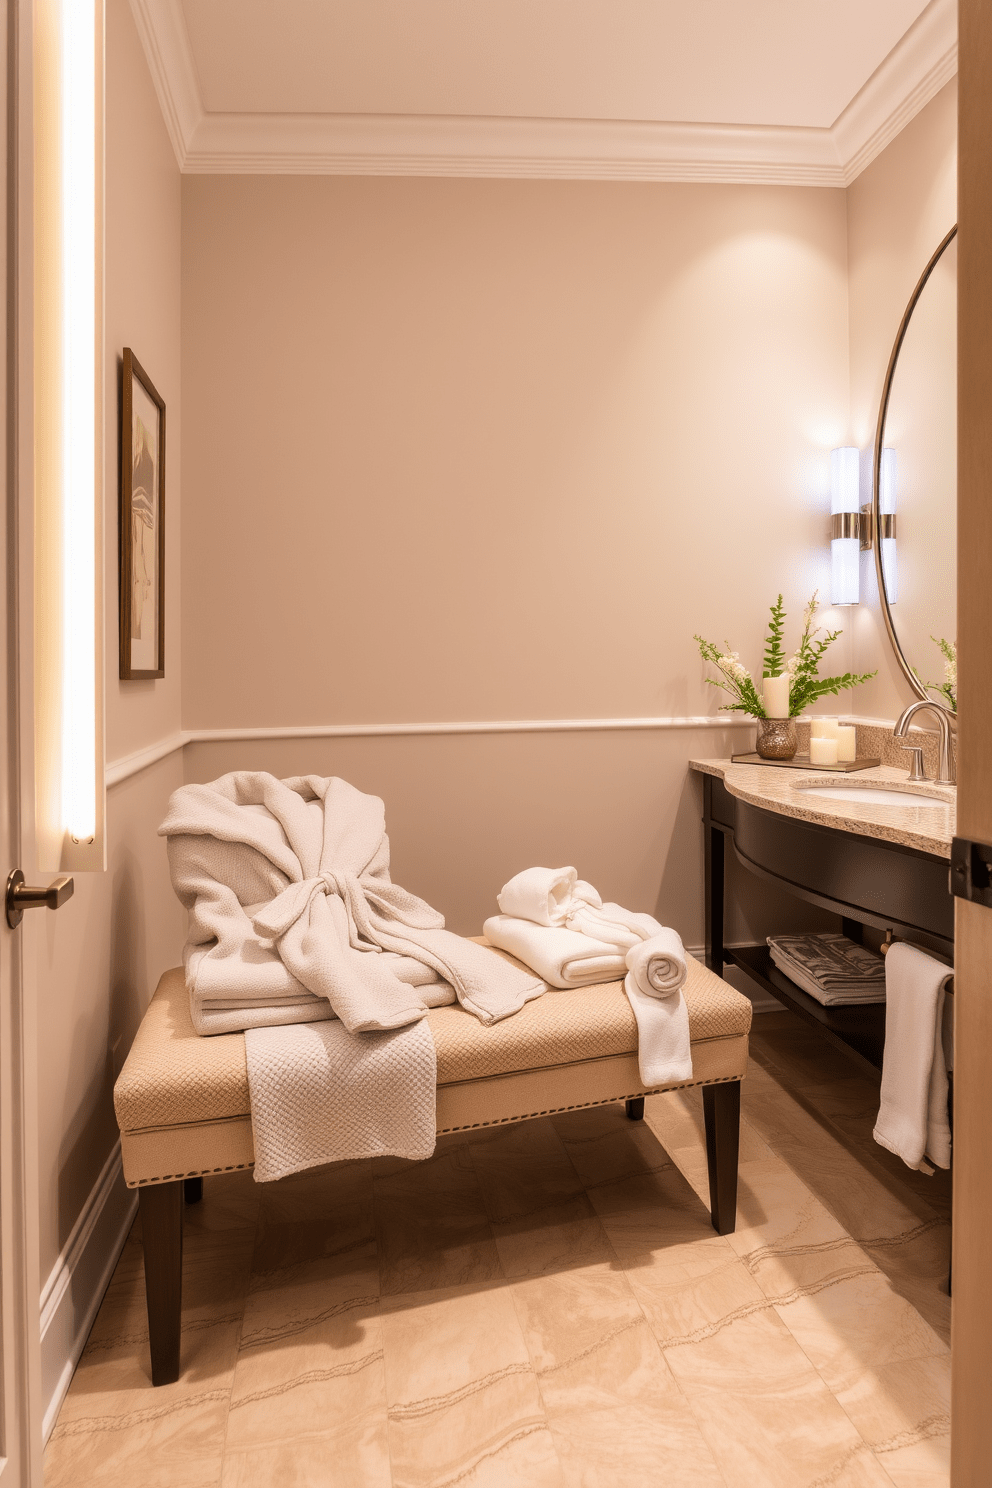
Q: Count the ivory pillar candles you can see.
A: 4